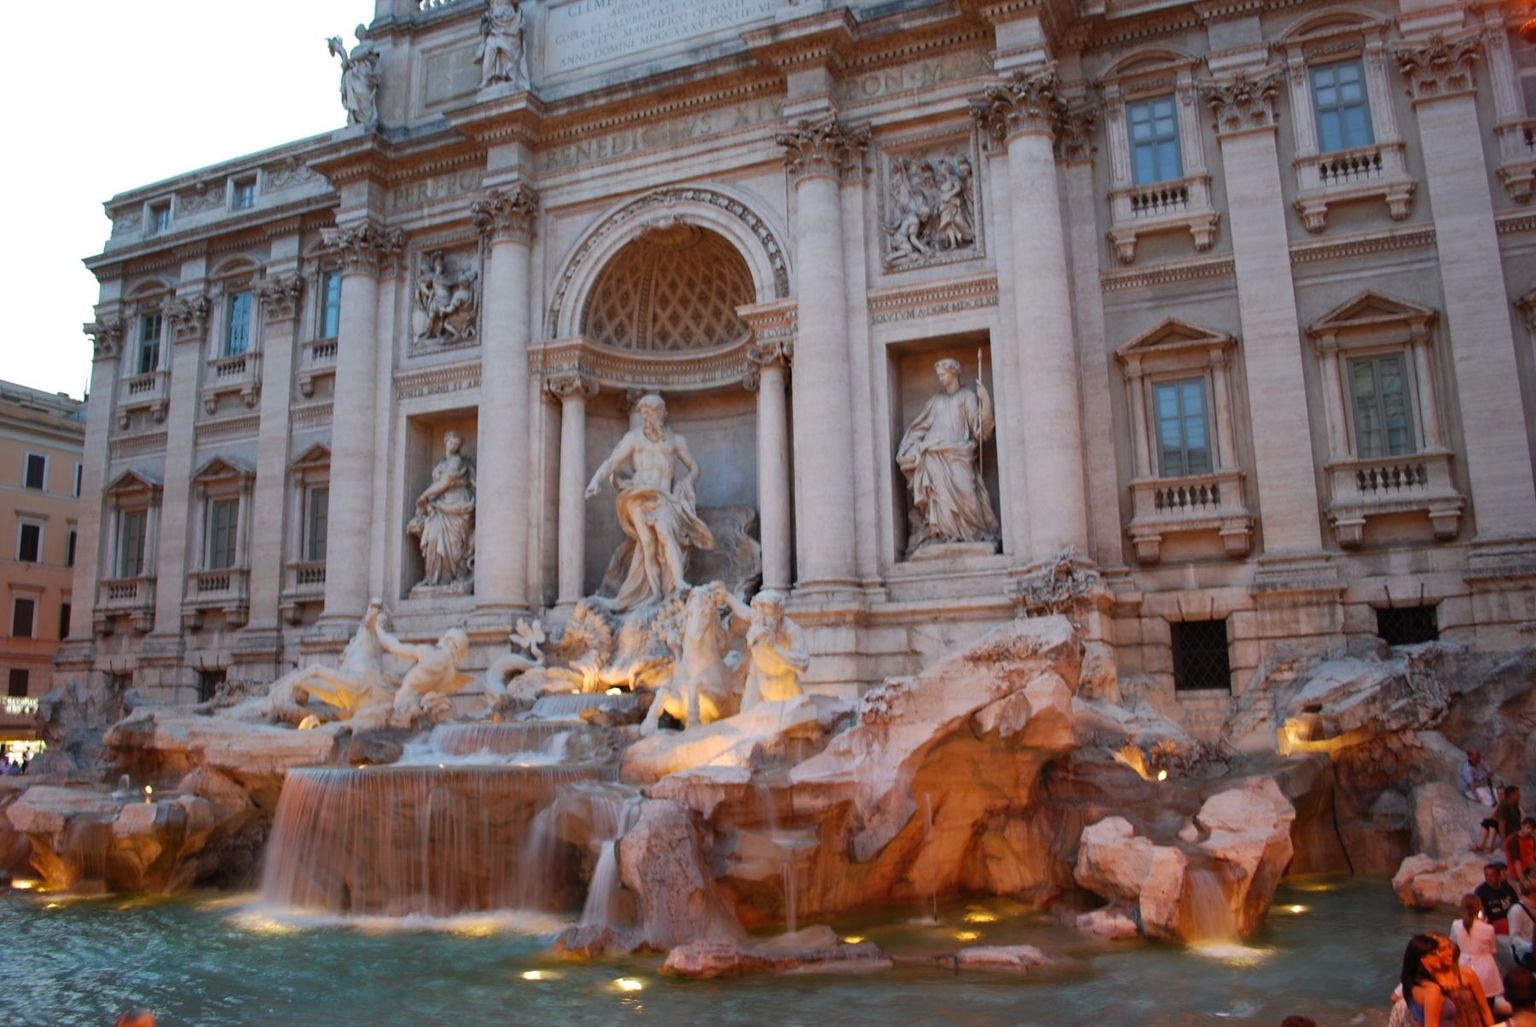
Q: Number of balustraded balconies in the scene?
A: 11